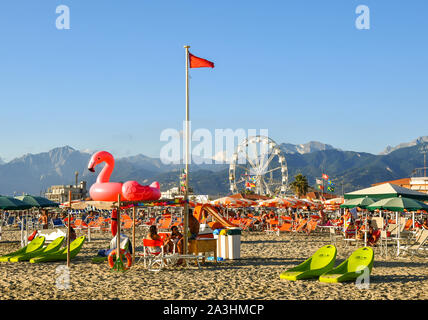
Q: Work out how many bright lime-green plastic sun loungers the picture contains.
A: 5